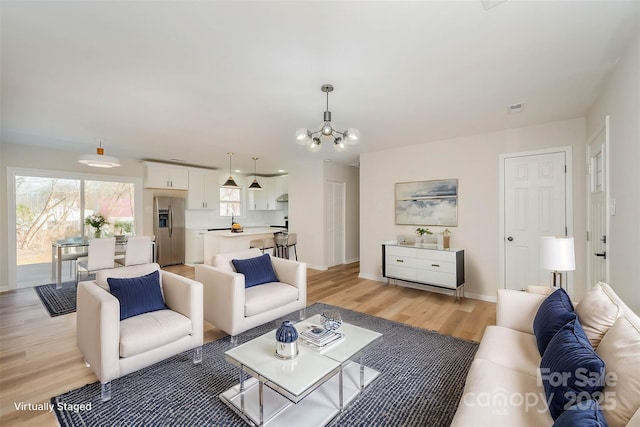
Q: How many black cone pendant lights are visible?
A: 2